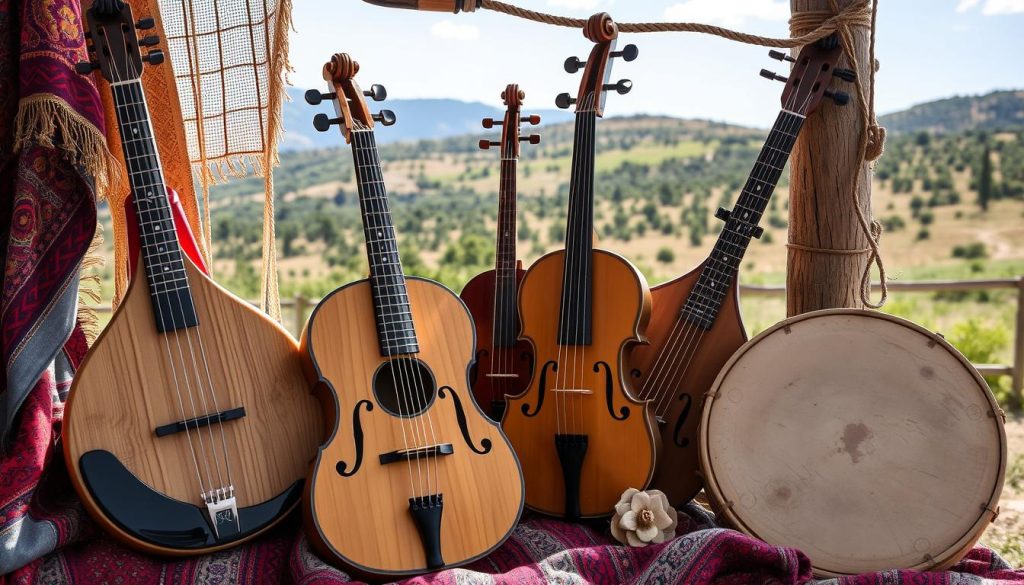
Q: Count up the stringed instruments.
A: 5